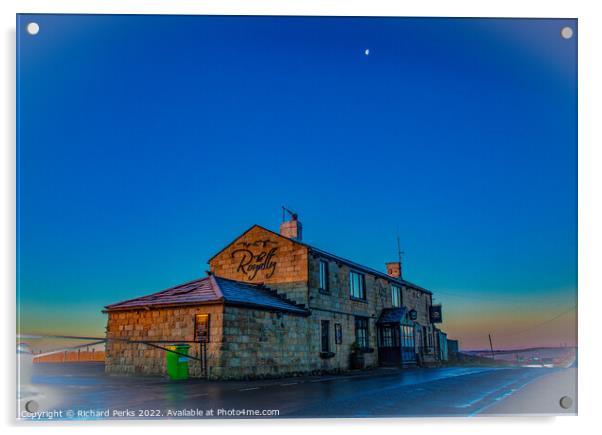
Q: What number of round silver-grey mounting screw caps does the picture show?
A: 4